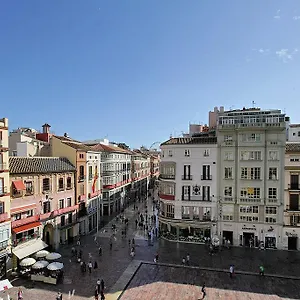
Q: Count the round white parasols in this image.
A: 5